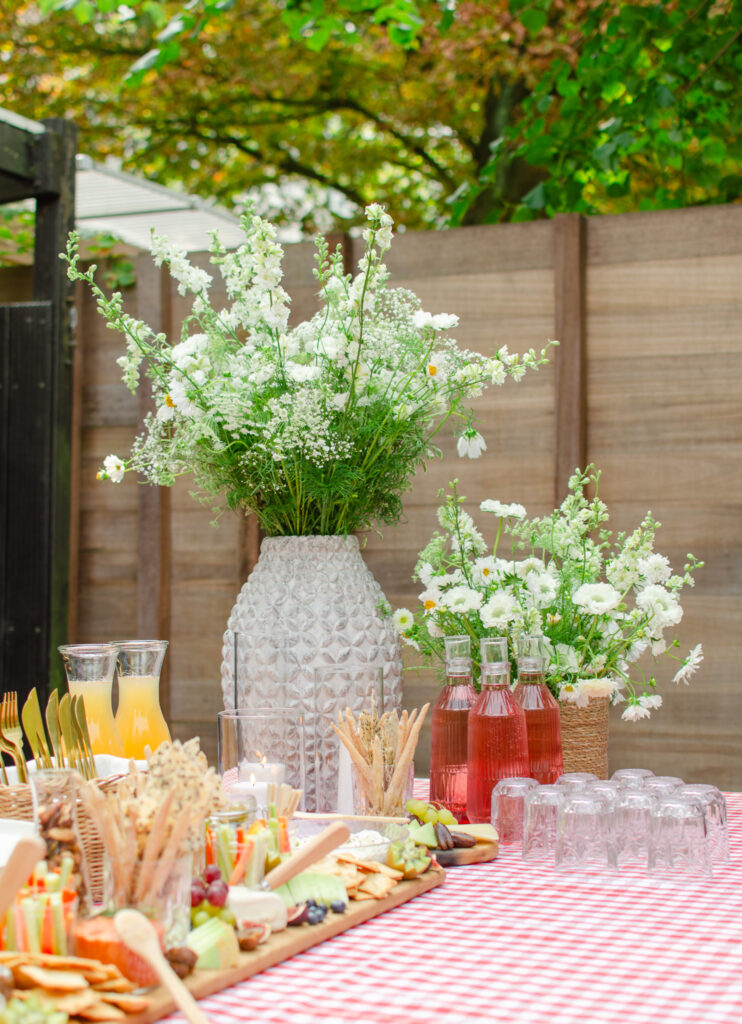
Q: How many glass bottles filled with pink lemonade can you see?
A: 3